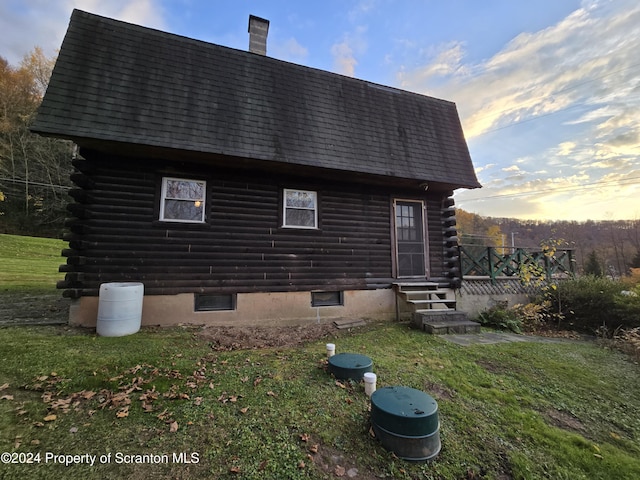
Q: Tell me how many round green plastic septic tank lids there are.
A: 2